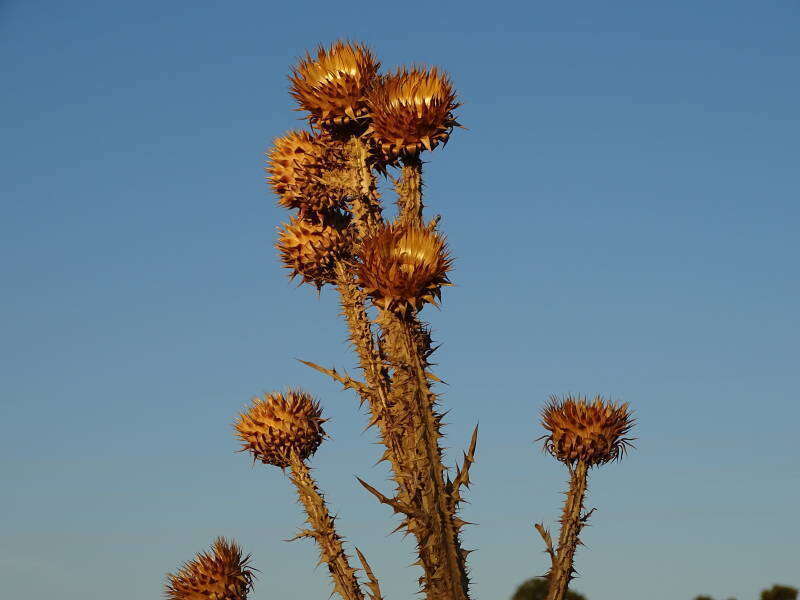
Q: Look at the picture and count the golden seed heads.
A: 8